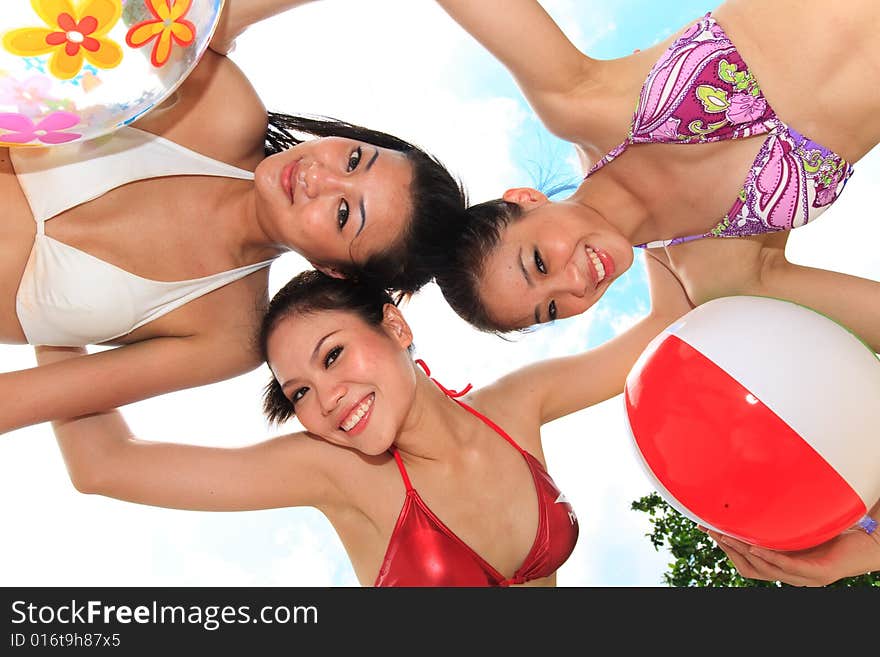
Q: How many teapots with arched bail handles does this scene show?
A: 0